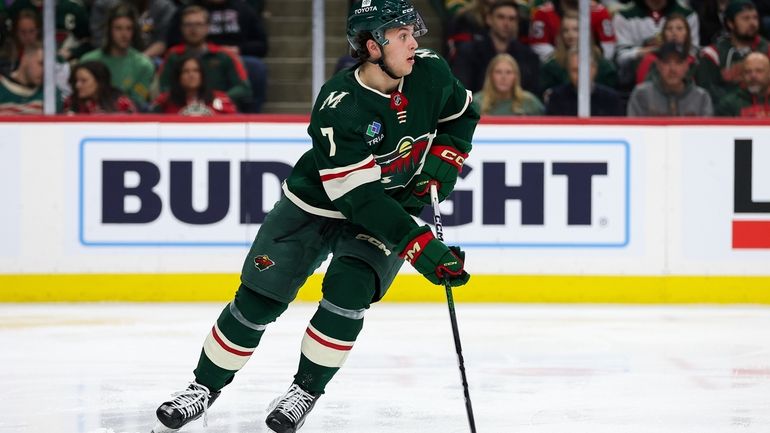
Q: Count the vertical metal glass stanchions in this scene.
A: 3